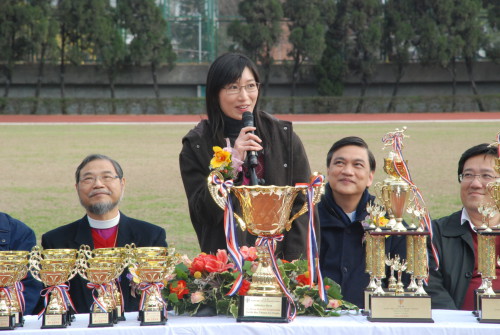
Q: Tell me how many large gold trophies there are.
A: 3